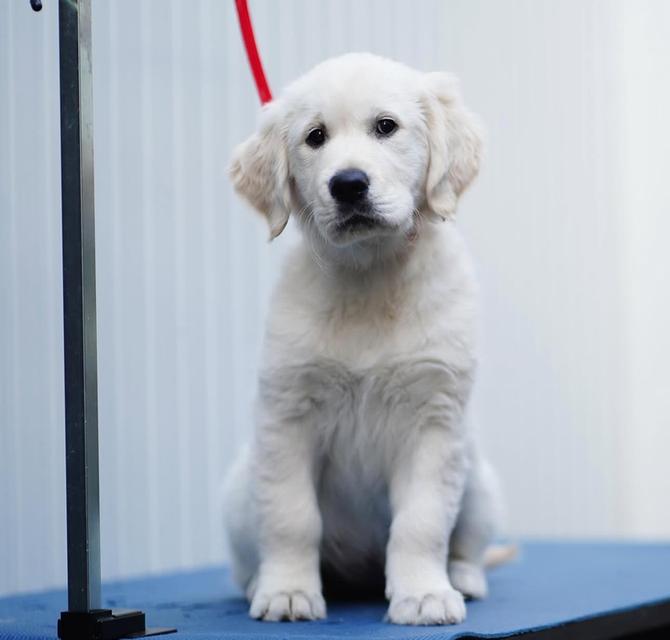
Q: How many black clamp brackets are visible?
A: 1